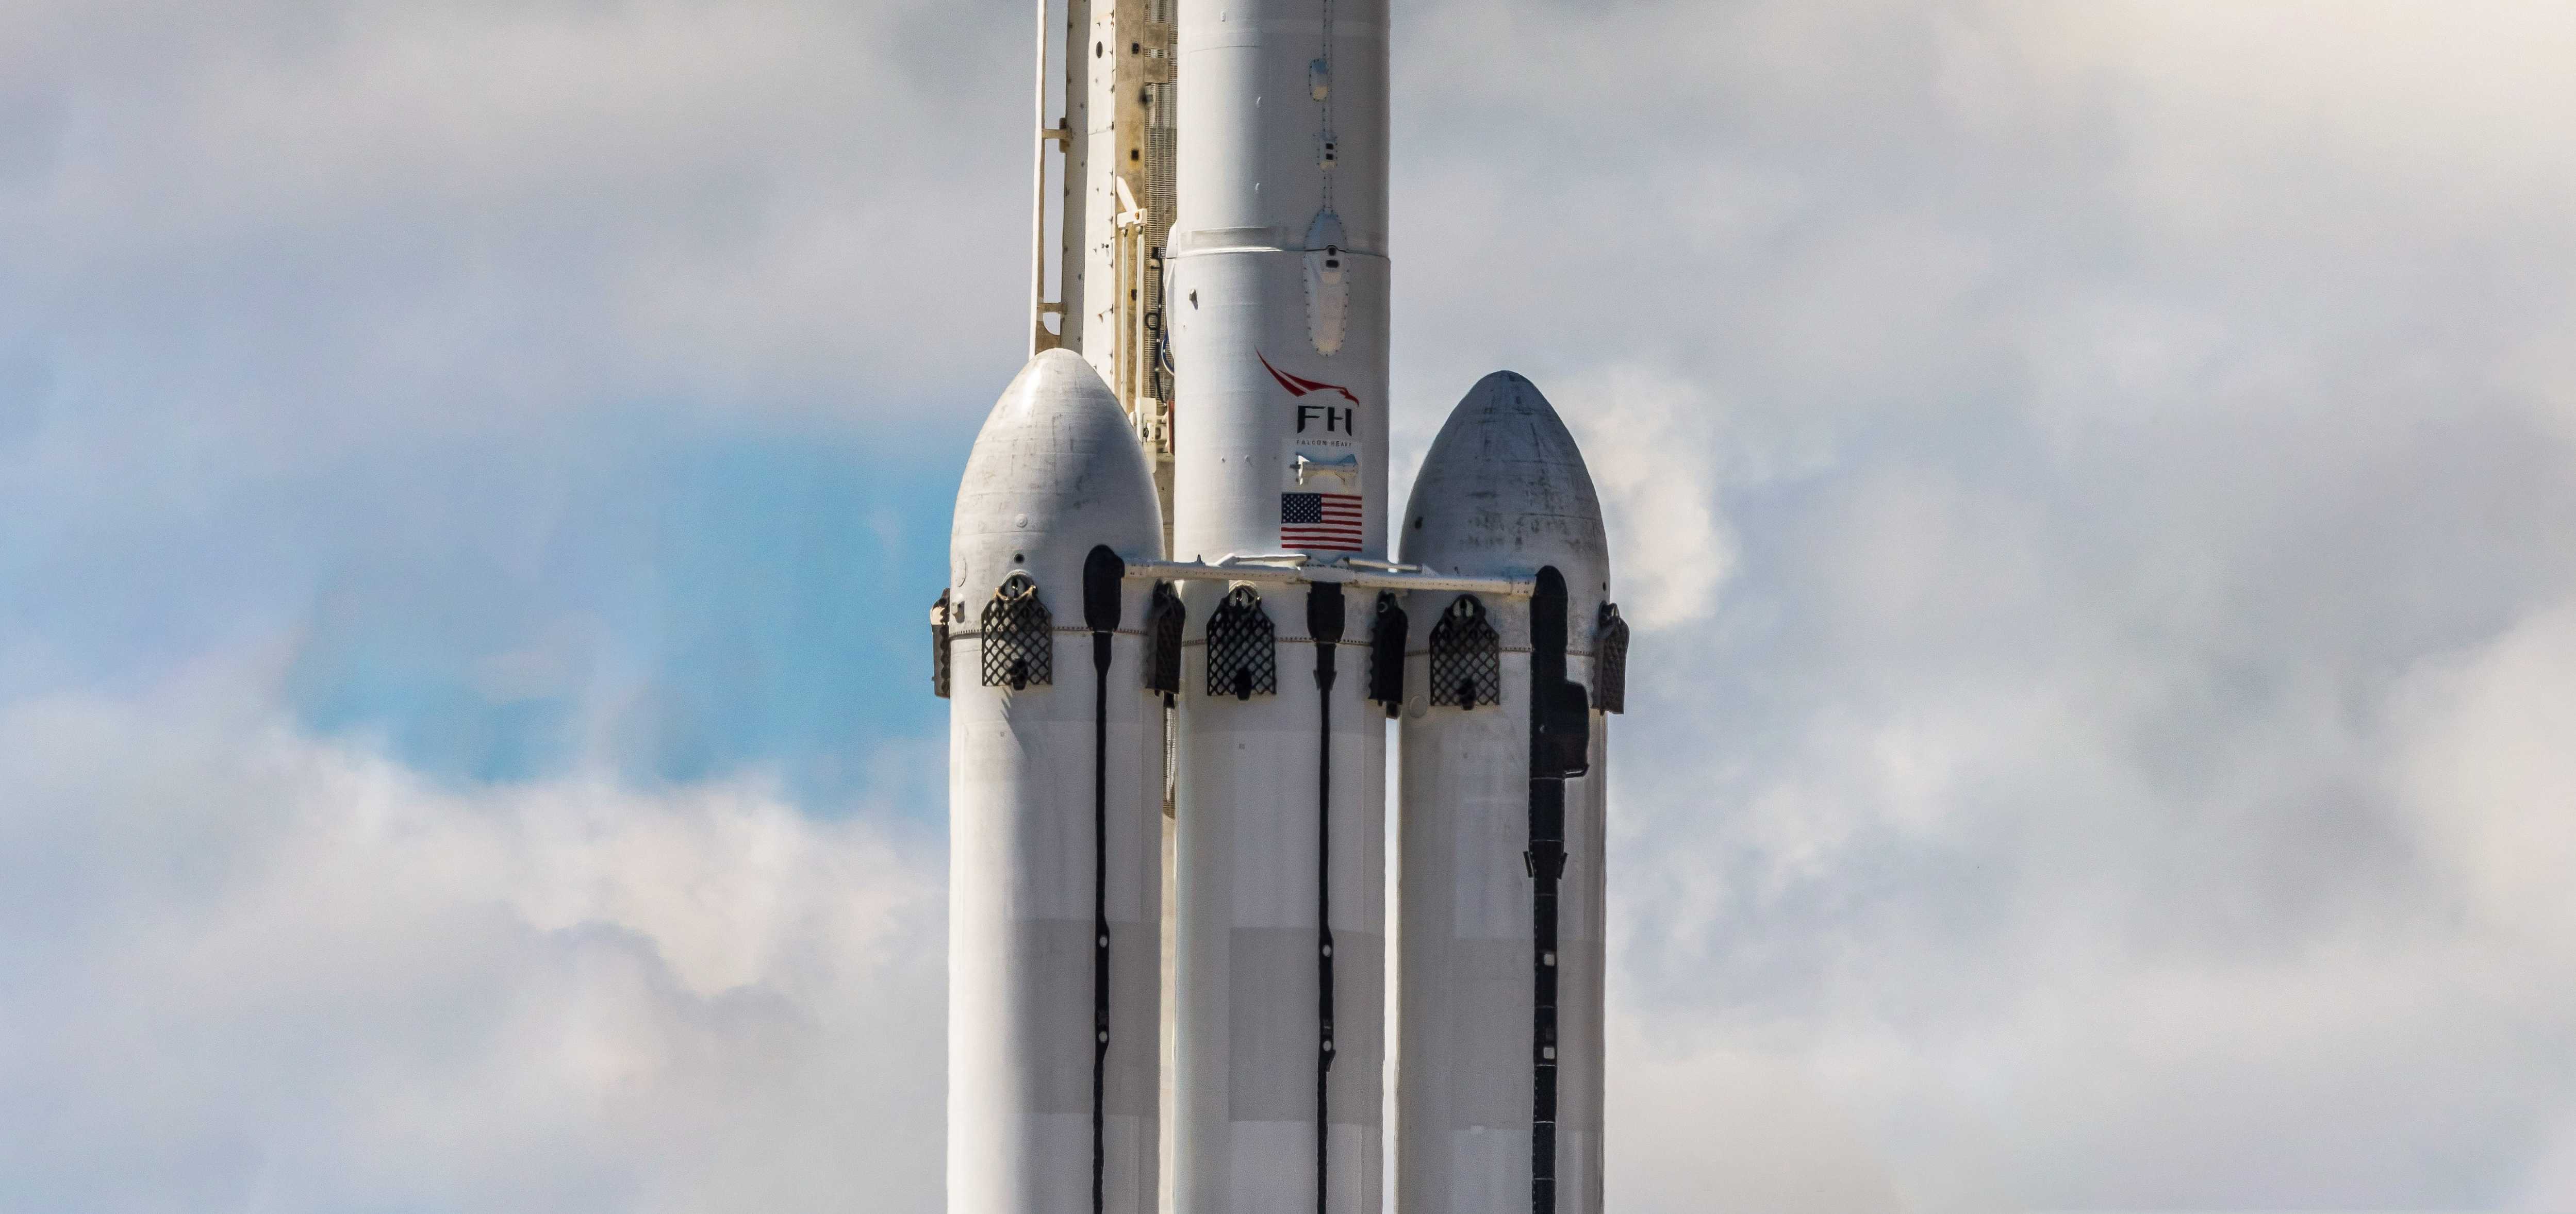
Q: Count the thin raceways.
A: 2